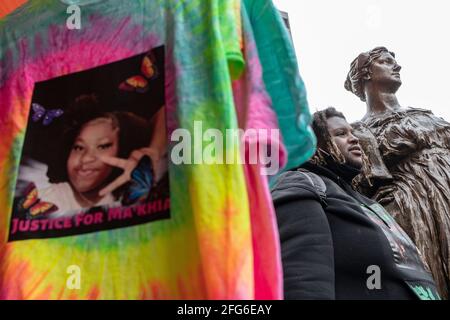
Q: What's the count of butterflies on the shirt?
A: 4